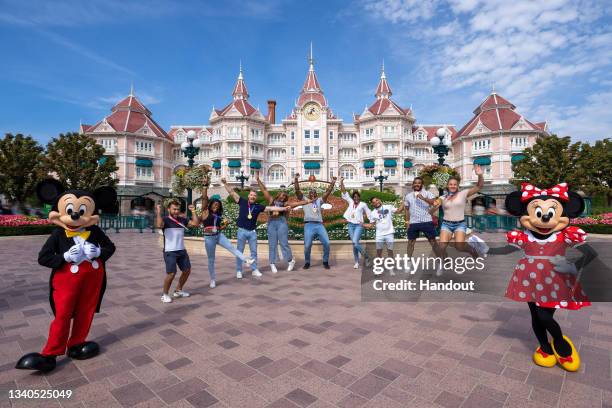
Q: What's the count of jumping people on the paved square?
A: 9